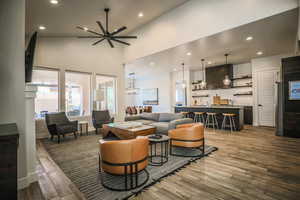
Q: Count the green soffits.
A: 0